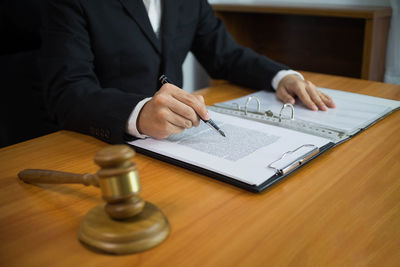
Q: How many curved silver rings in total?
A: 2